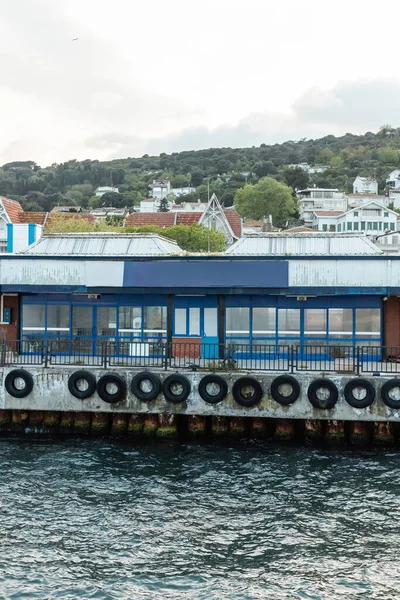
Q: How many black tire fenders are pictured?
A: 11